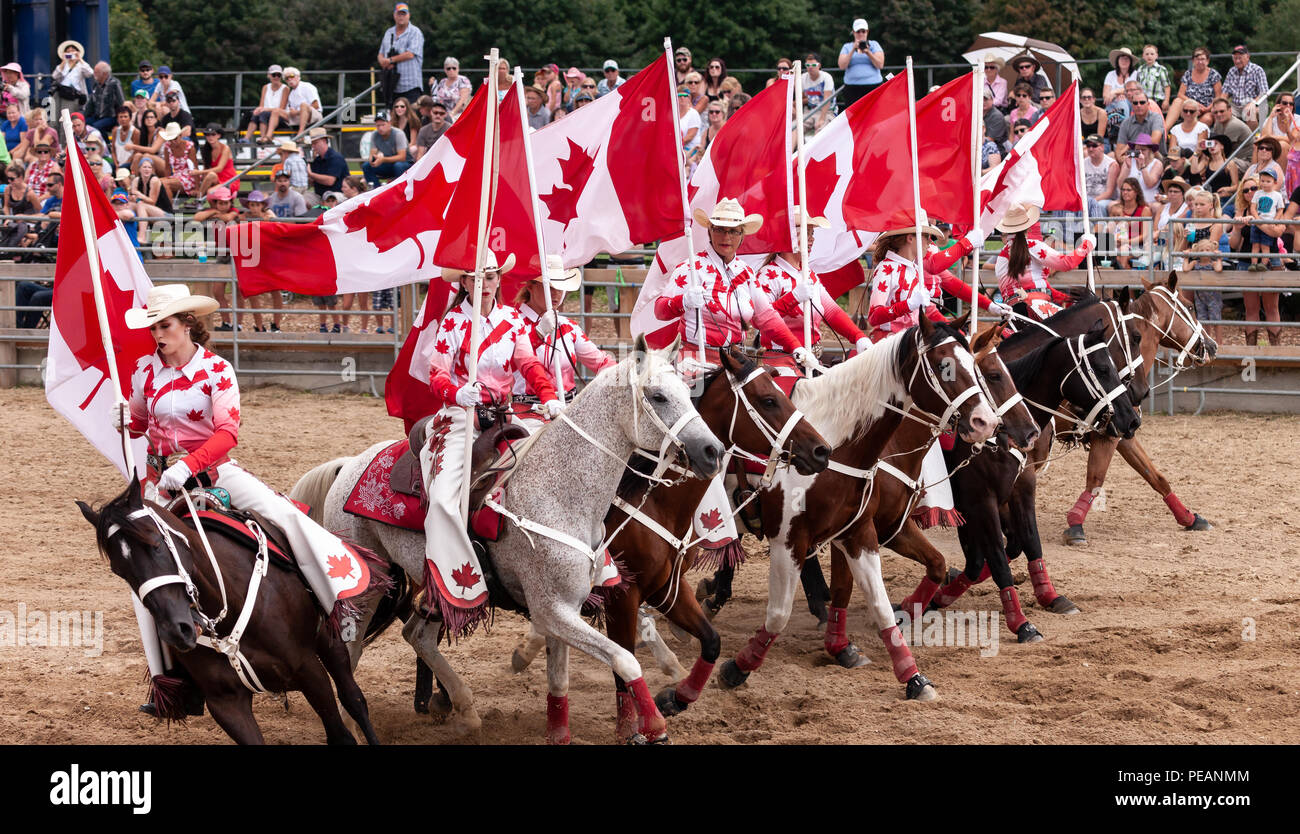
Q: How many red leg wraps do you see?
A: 14